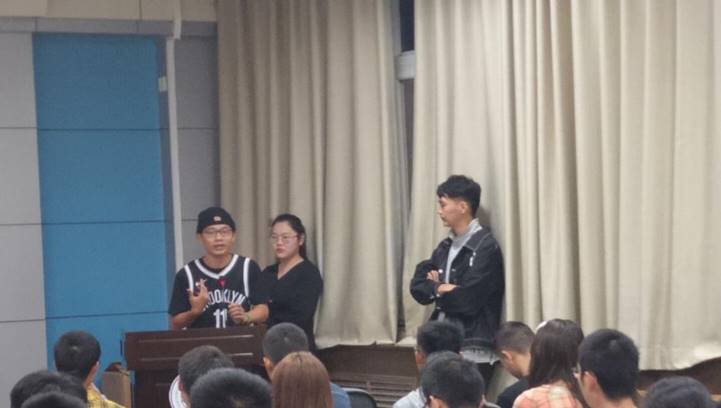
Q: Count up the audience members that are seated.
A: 13